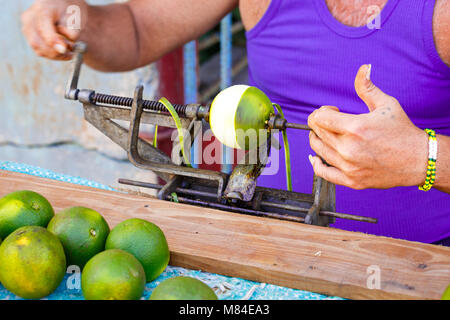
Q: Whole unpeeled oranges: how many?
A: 6